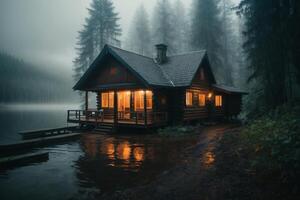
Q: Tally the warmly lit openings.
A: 6